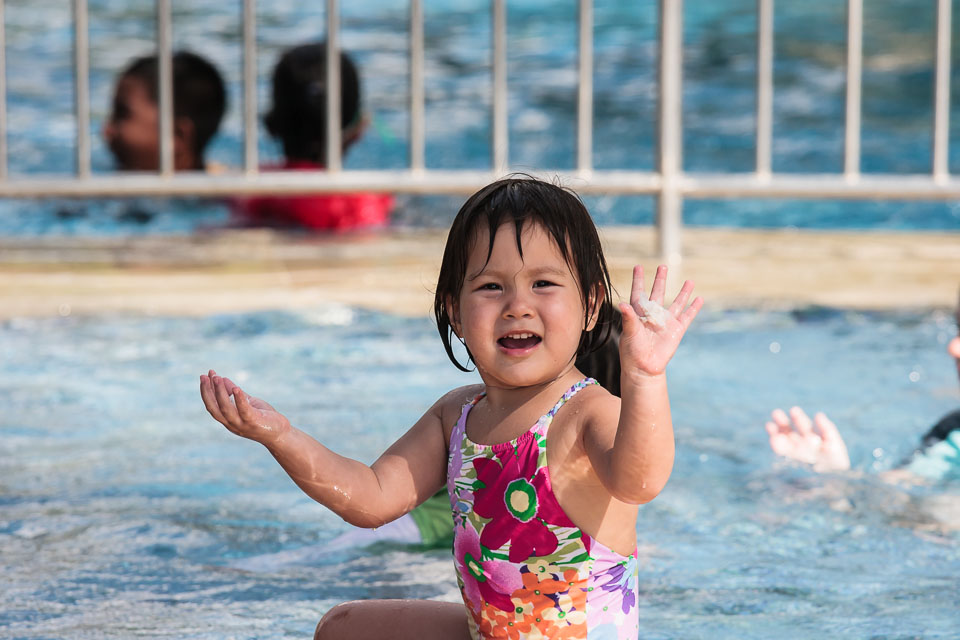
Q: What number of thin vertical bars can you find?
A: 11